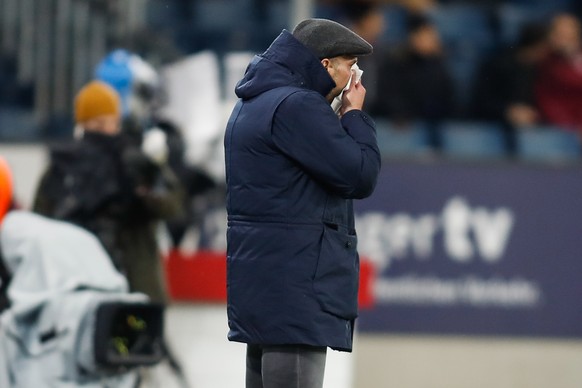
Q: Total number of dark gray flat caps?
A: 1